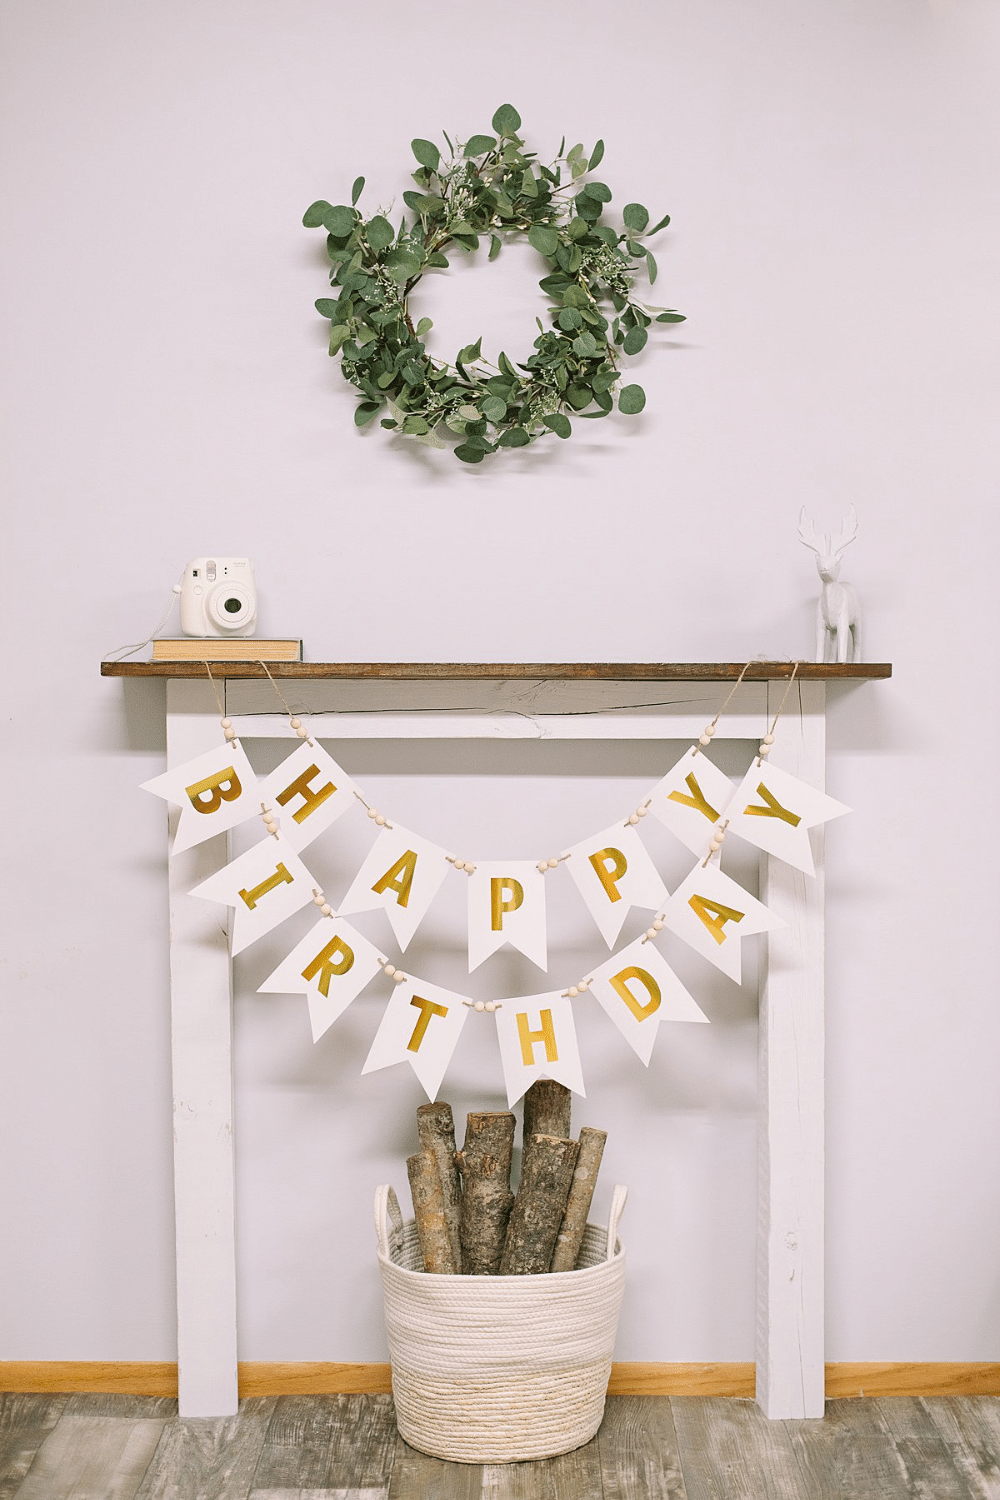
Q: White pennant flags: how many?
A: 13